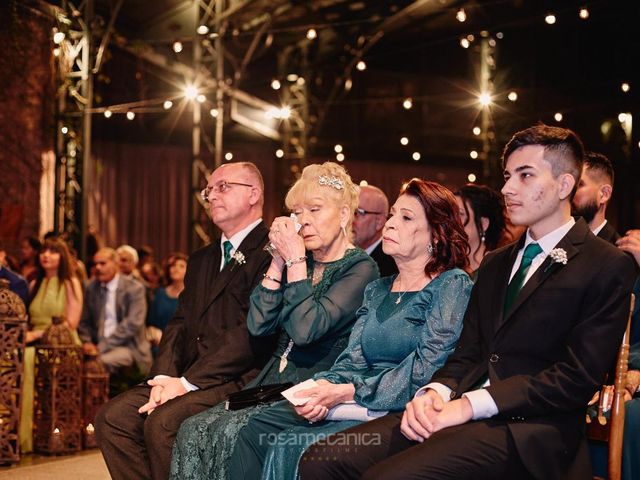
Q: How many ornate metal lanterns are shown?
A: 3